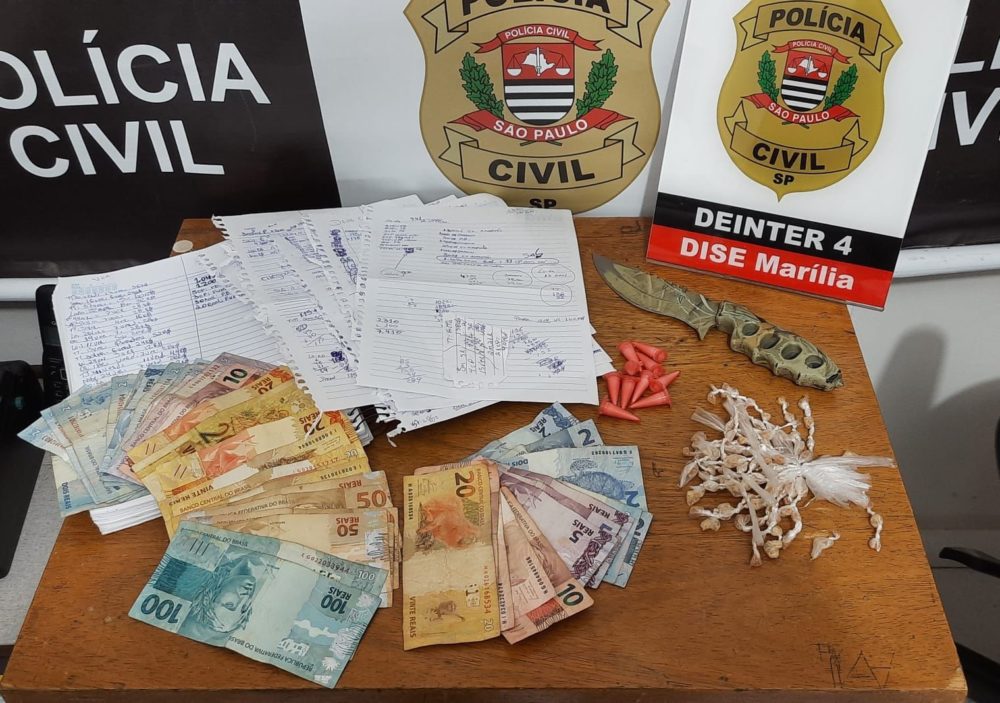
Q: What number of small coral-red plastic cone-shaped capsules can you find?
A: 10